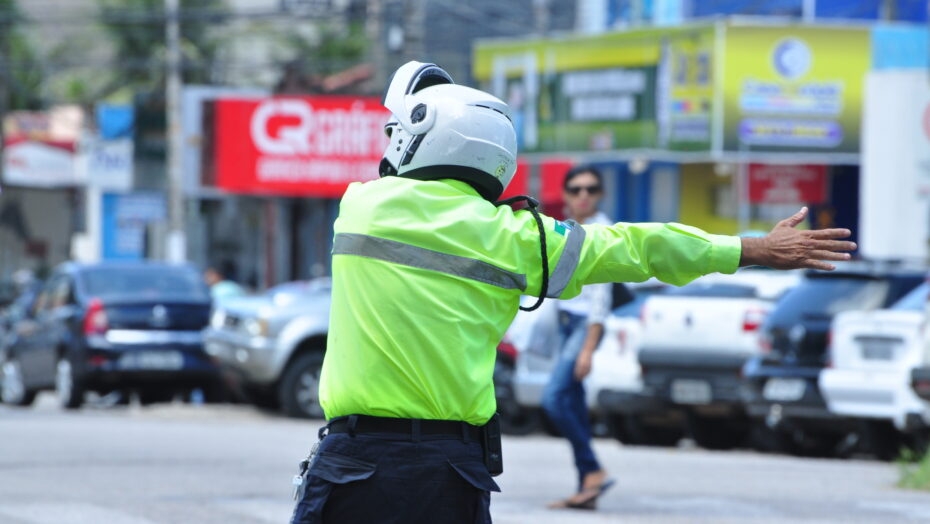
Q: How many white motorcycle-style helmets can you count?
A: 1